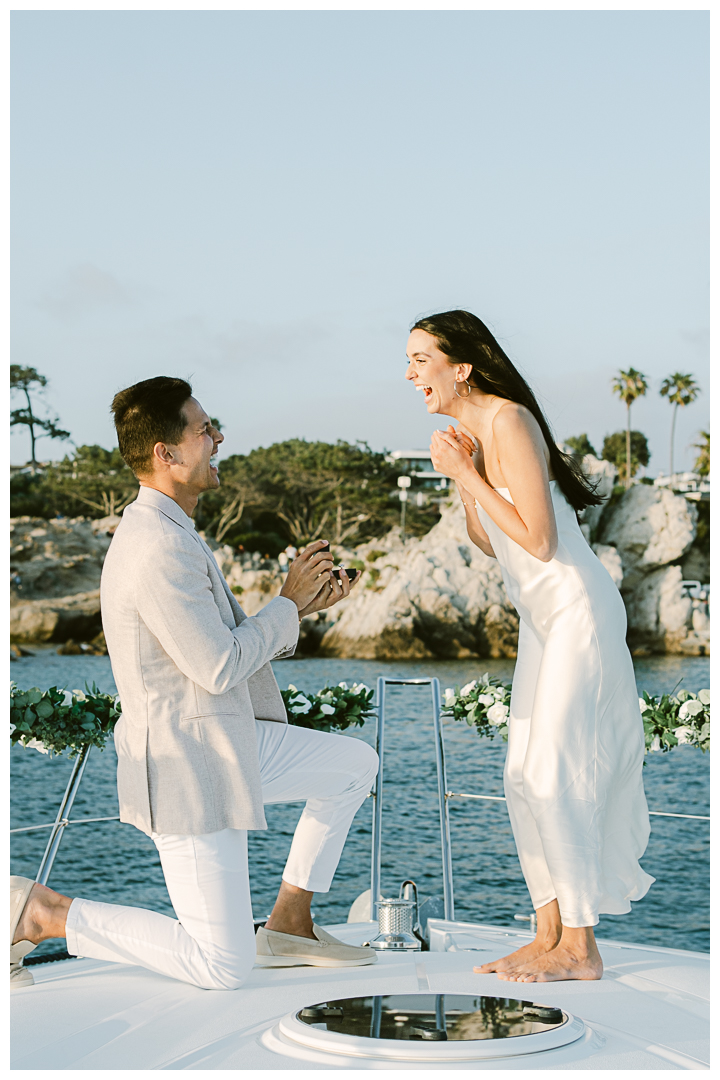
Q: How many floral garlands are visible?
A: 2